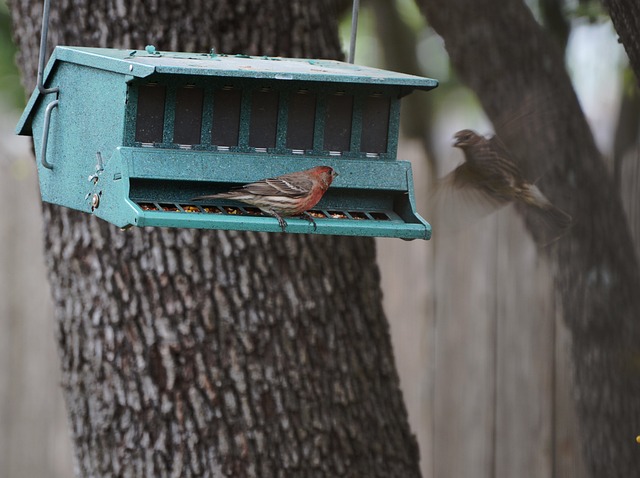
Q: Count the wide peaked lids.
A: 1